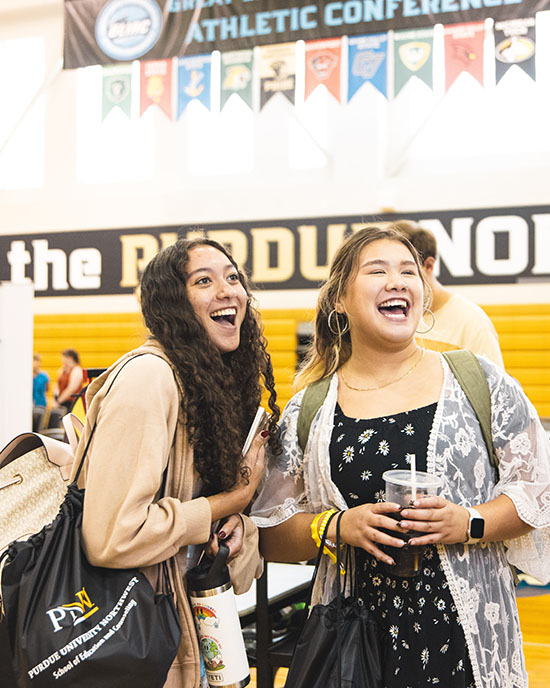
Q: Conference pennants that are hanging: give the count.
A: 10